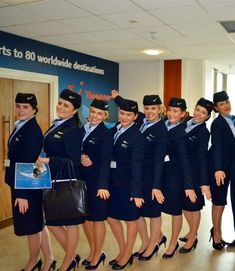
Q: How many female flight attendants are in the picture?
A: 8